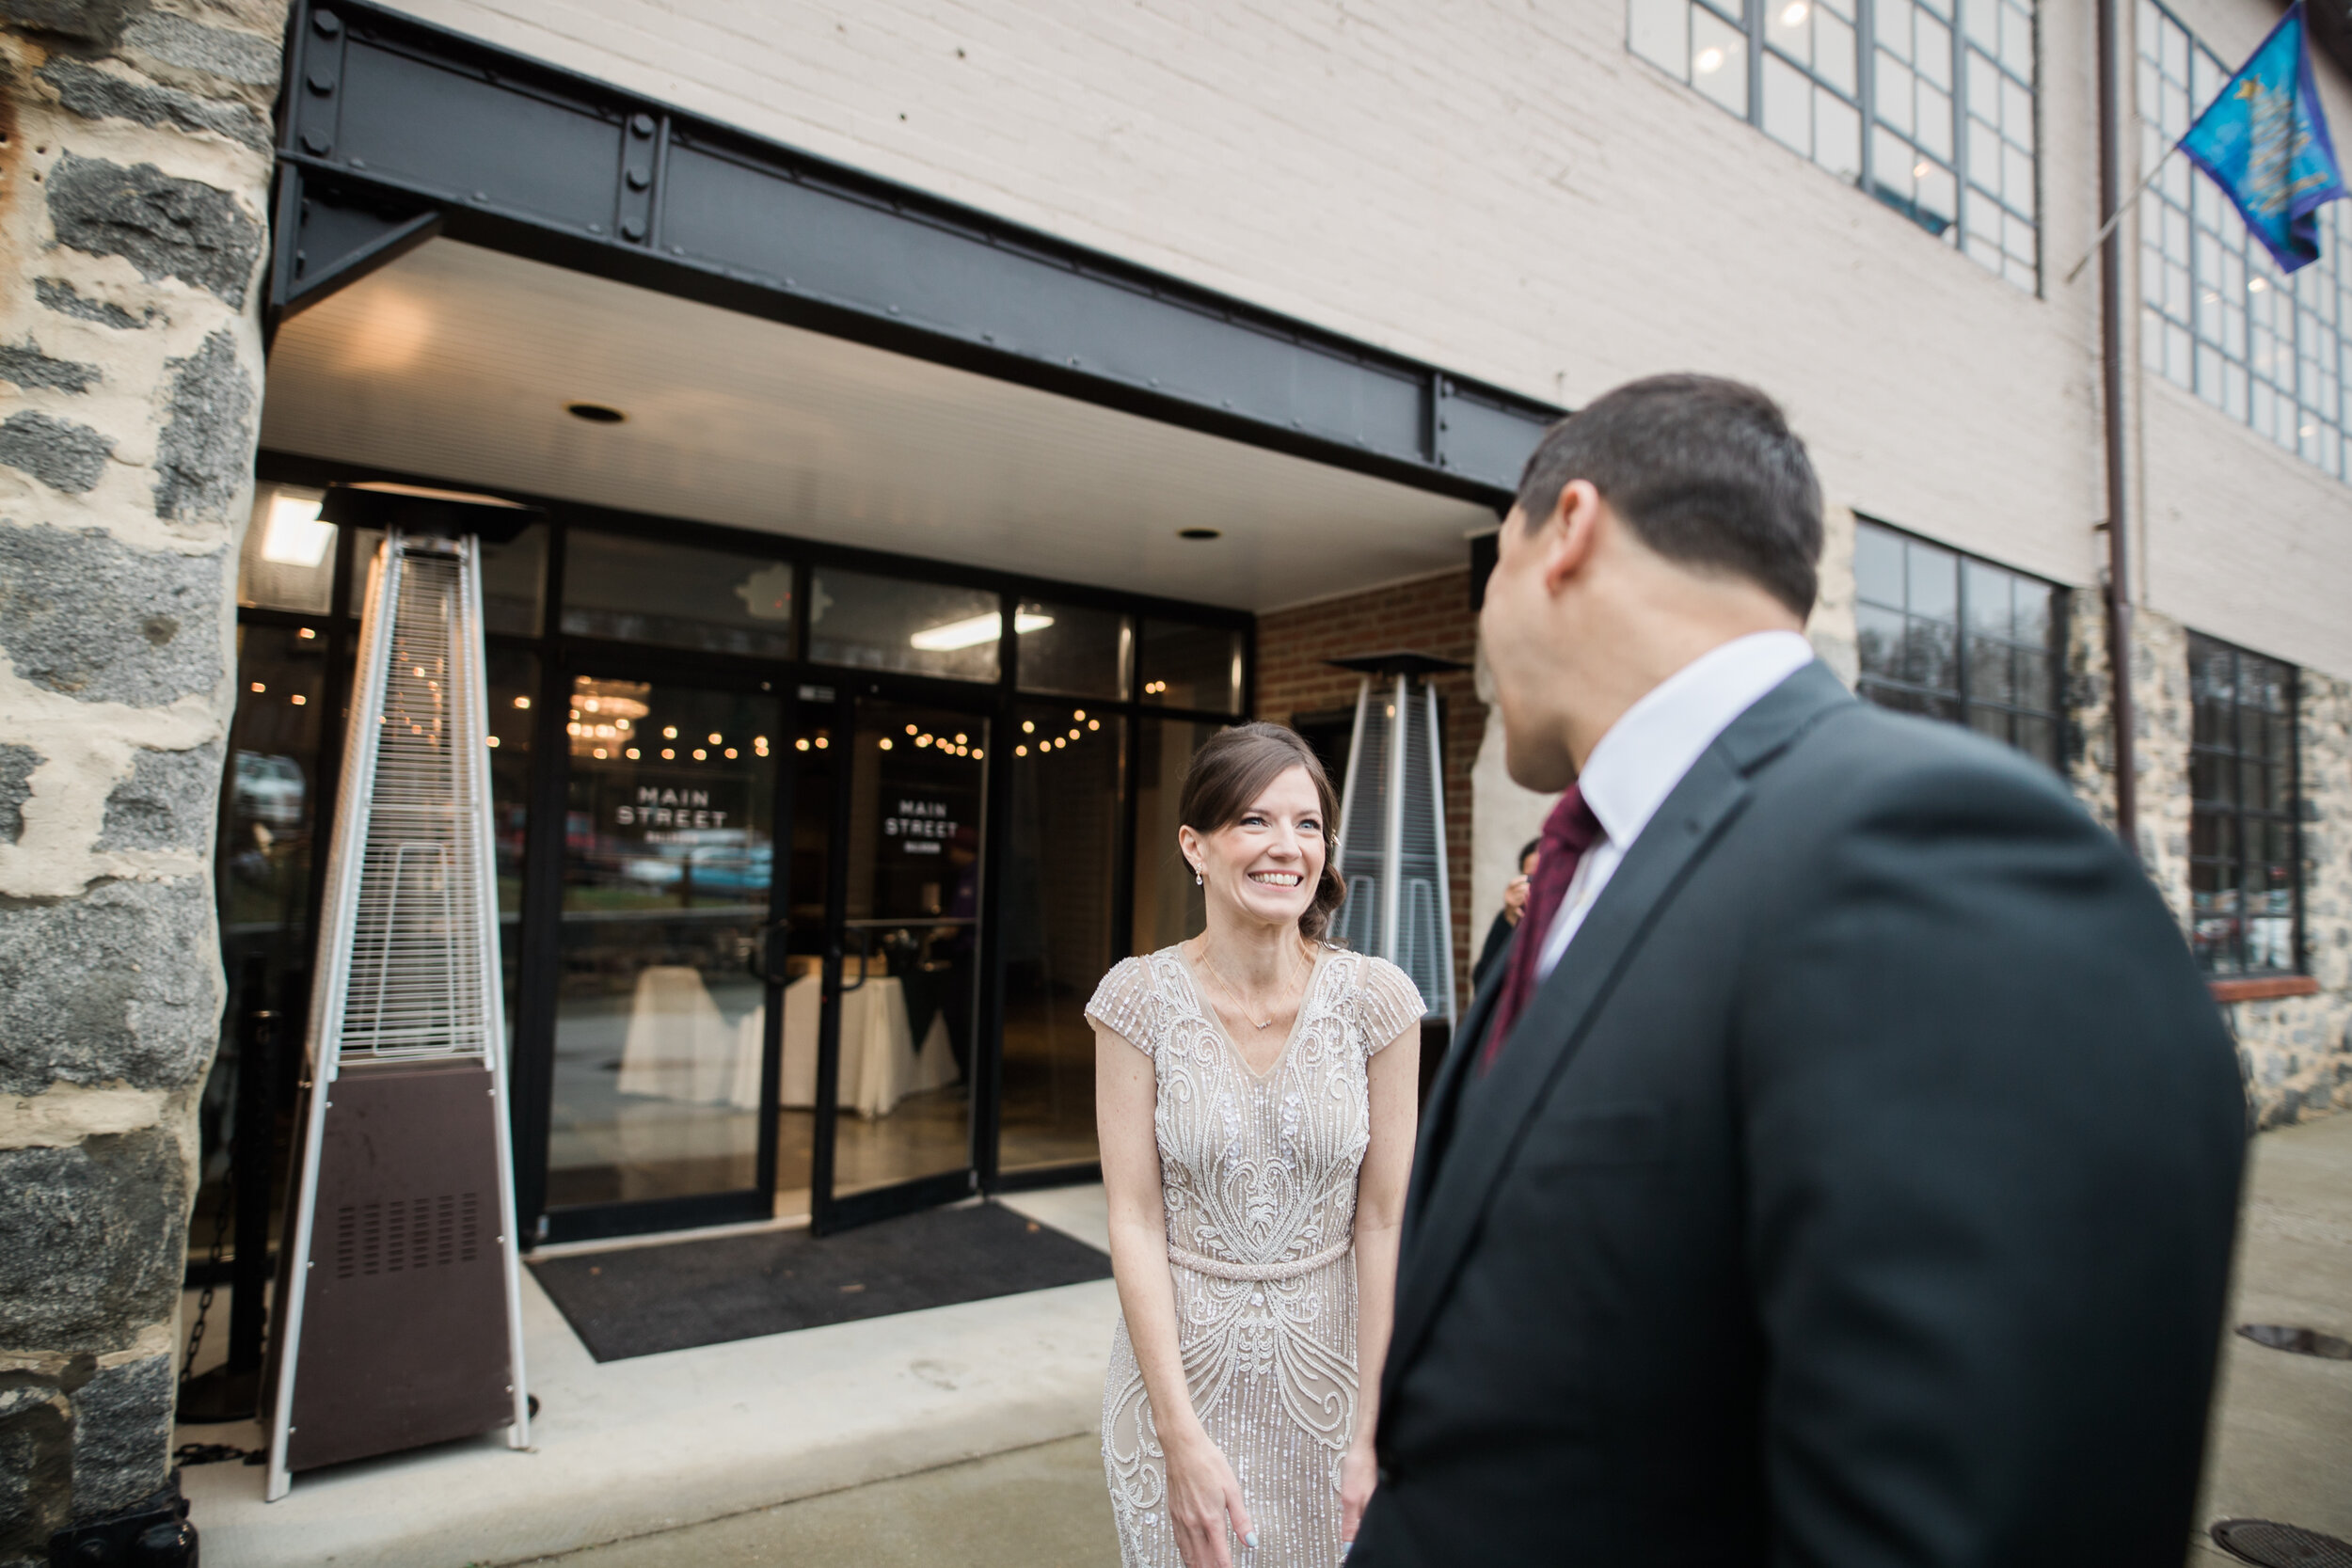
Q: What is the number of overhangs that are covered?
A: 1